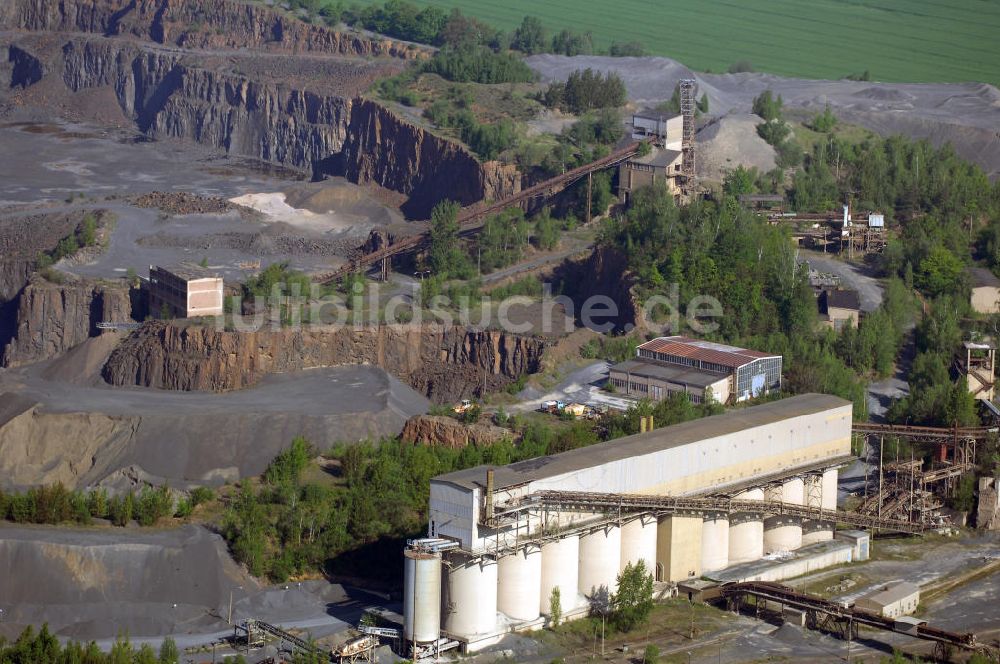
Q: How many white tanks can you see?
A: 10